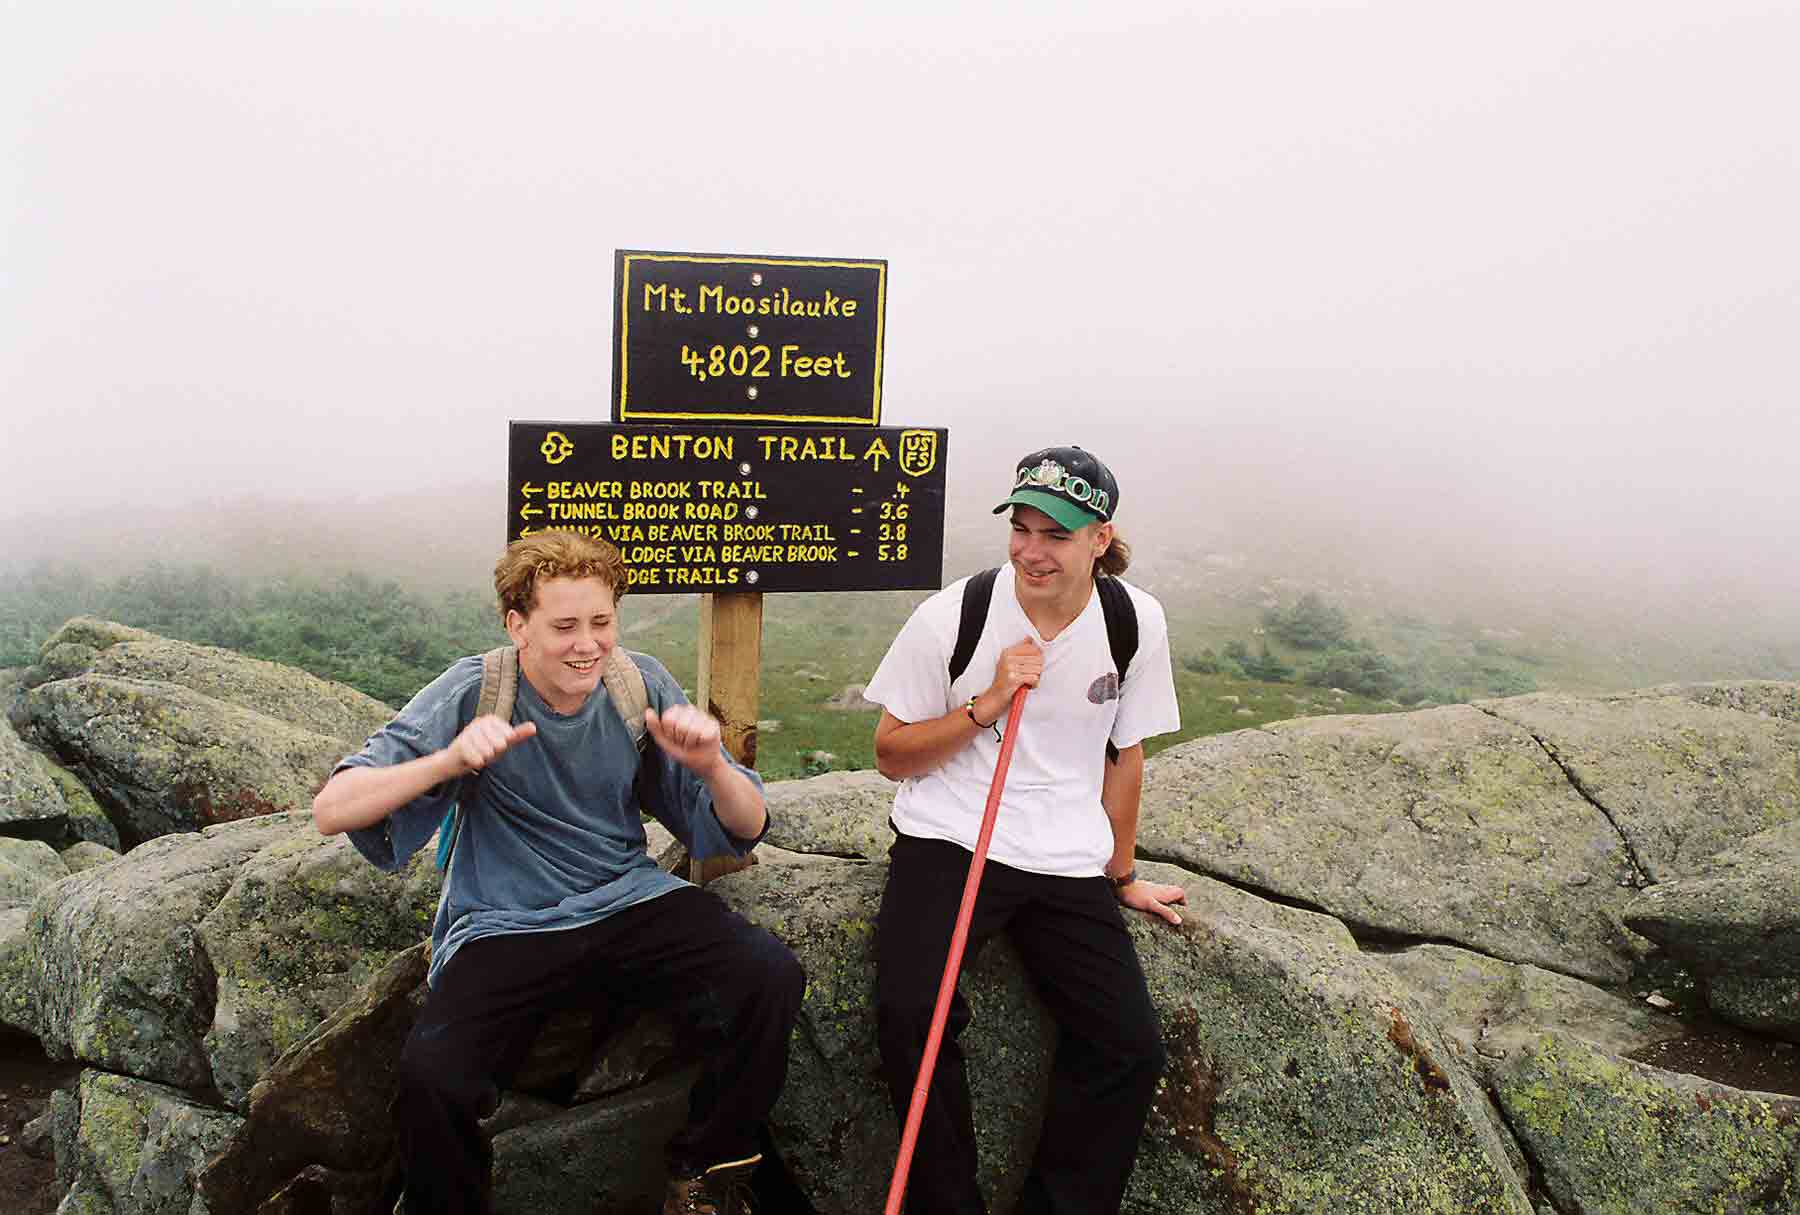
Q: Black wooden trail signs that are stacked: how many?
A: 2